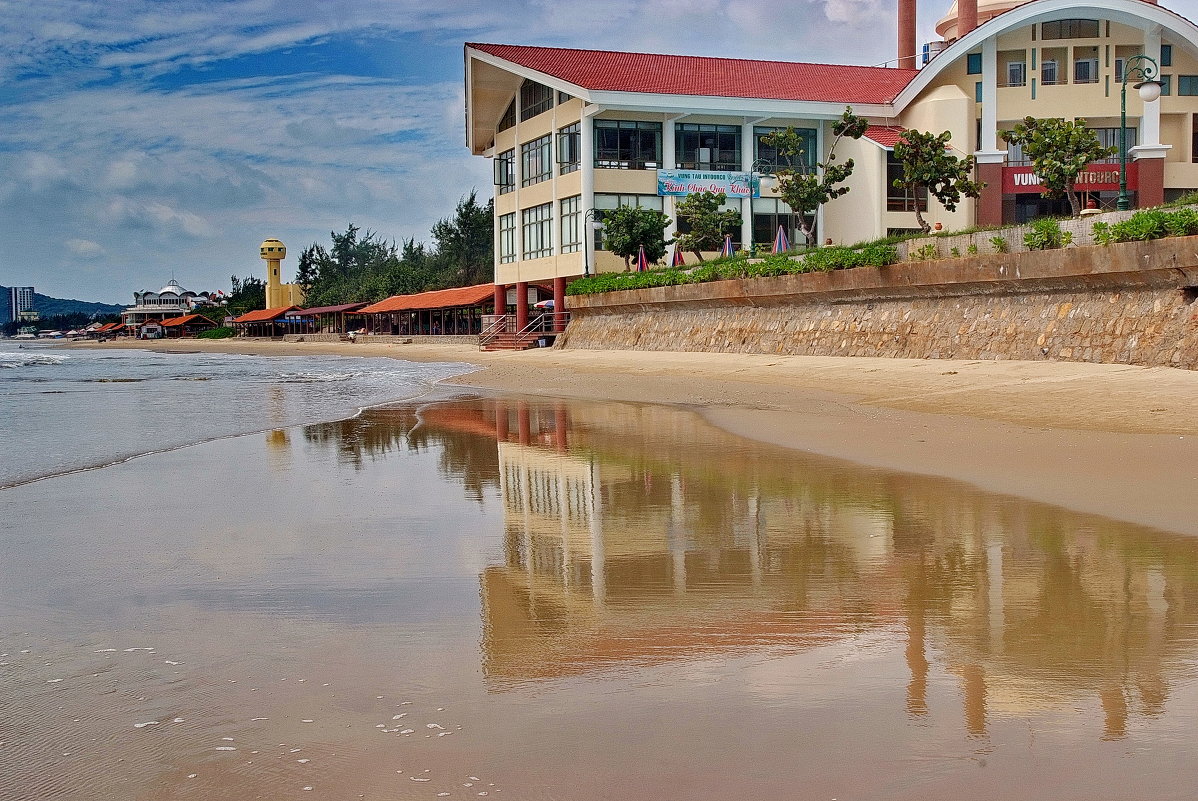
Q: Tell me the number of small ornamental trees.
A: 5